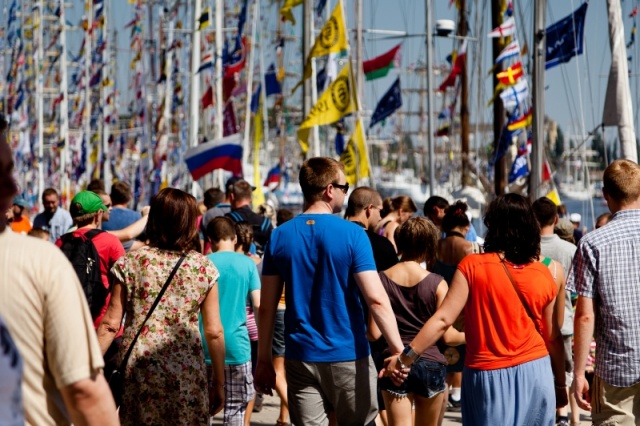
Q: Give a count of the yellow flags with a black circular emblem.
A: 3